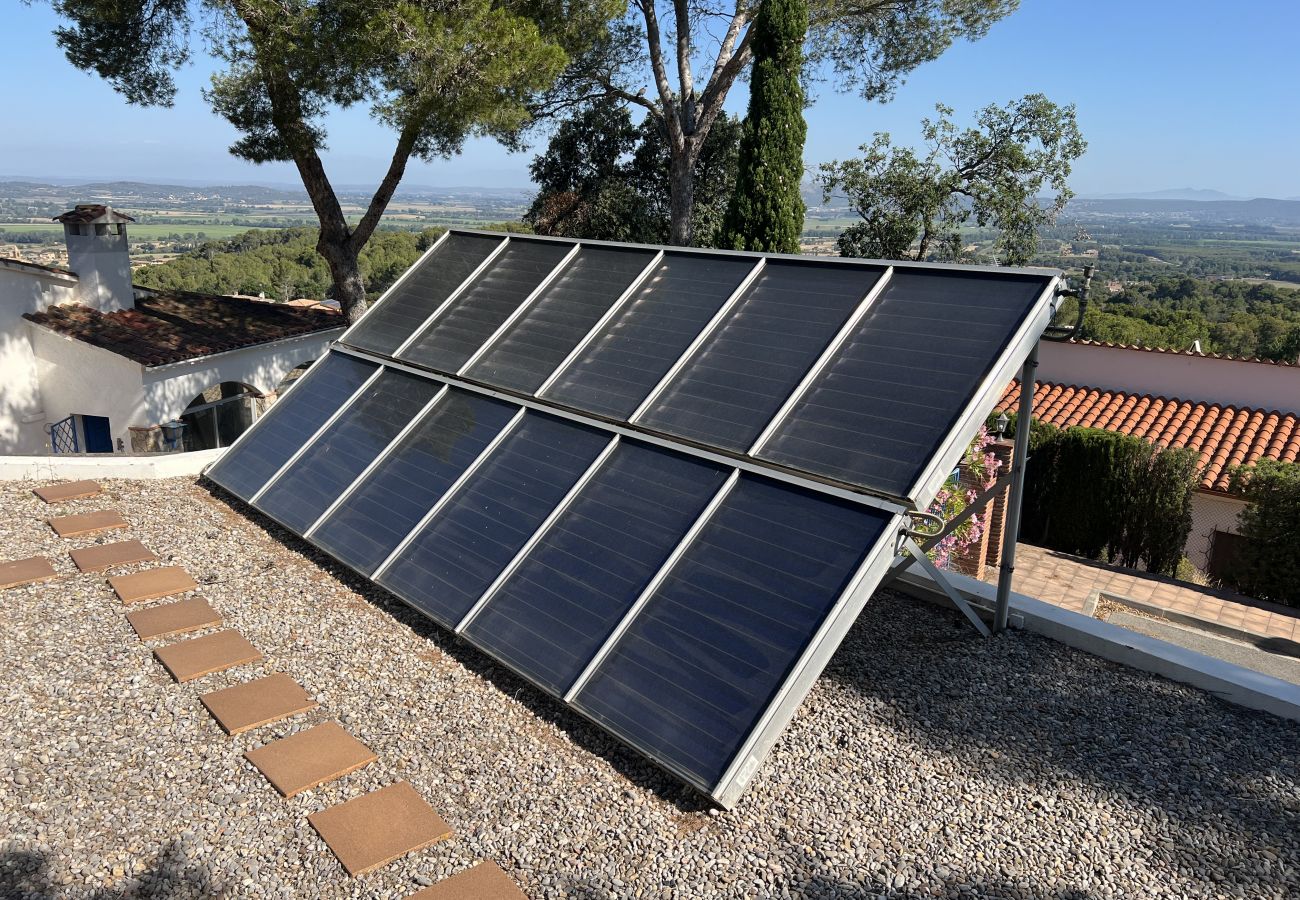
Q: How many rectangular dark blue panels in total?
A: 12